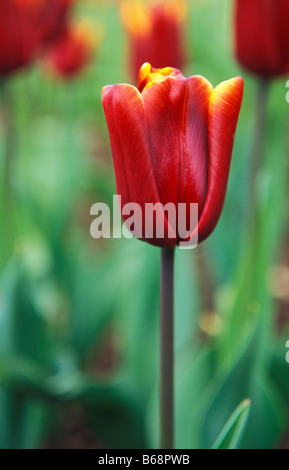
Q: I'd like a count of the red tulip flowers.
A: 5